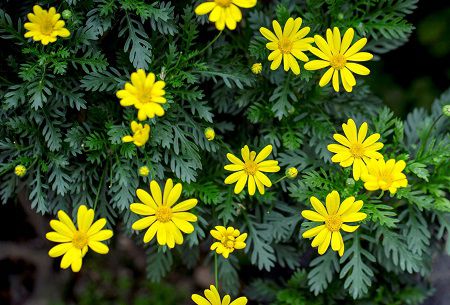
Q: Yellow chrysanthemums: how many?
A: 14